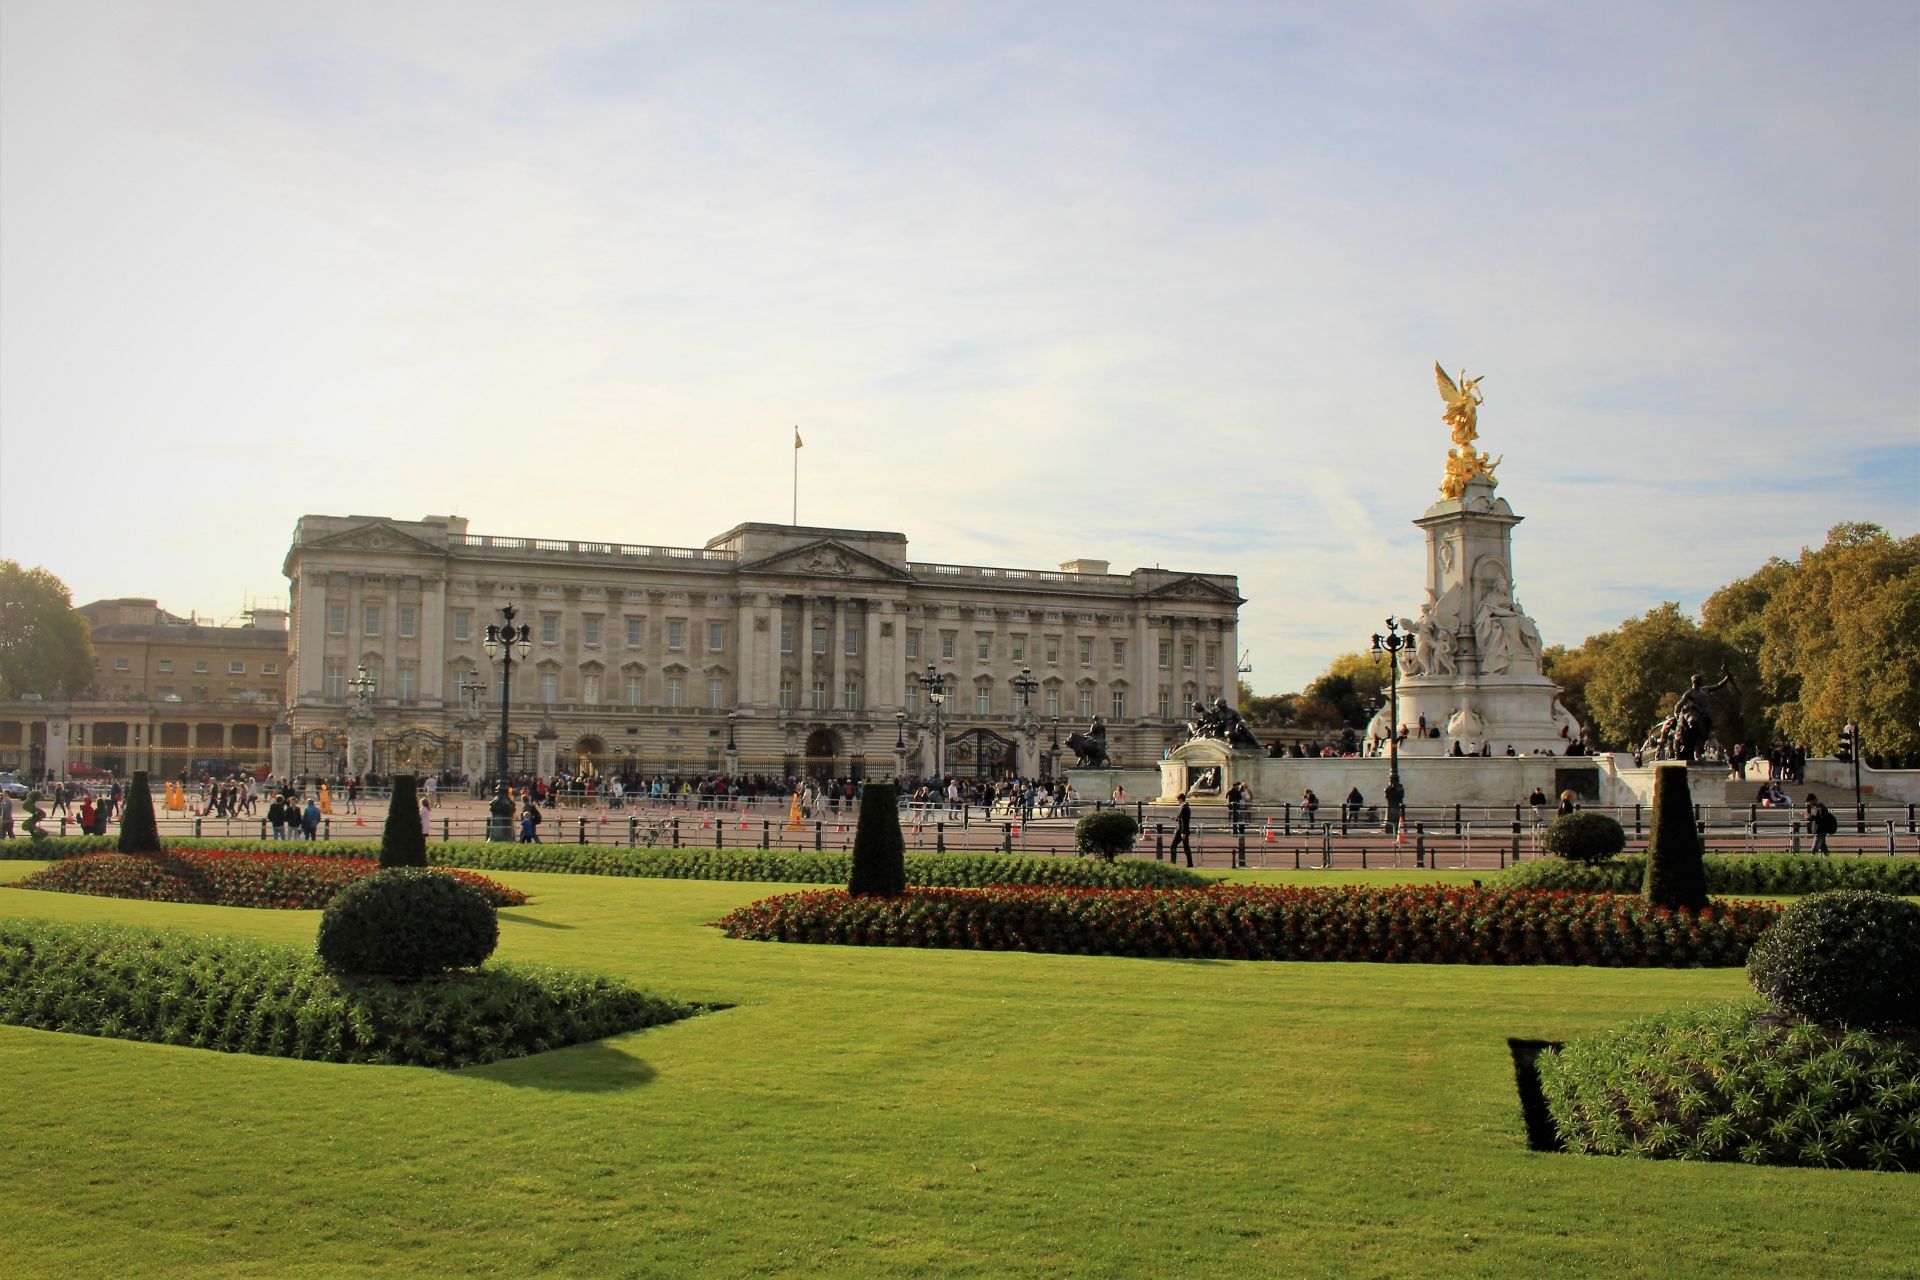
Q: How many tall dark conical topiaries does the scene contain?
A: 4